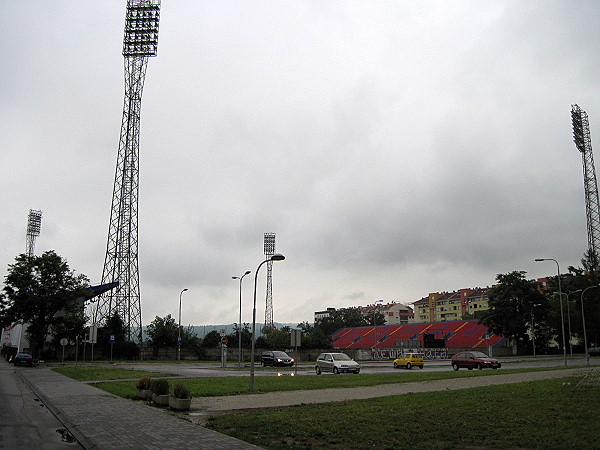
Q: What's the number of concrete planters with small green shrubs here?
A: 3